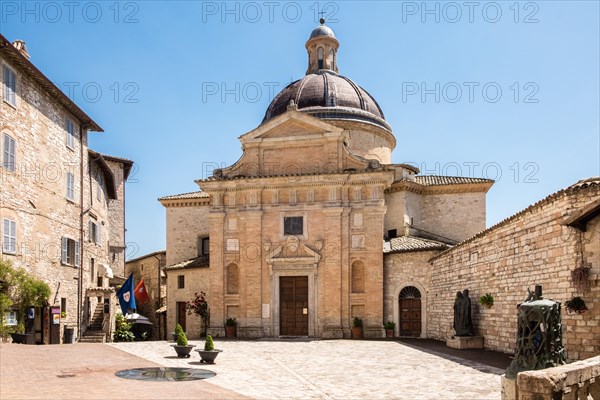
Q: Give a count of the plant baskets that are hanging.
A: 3